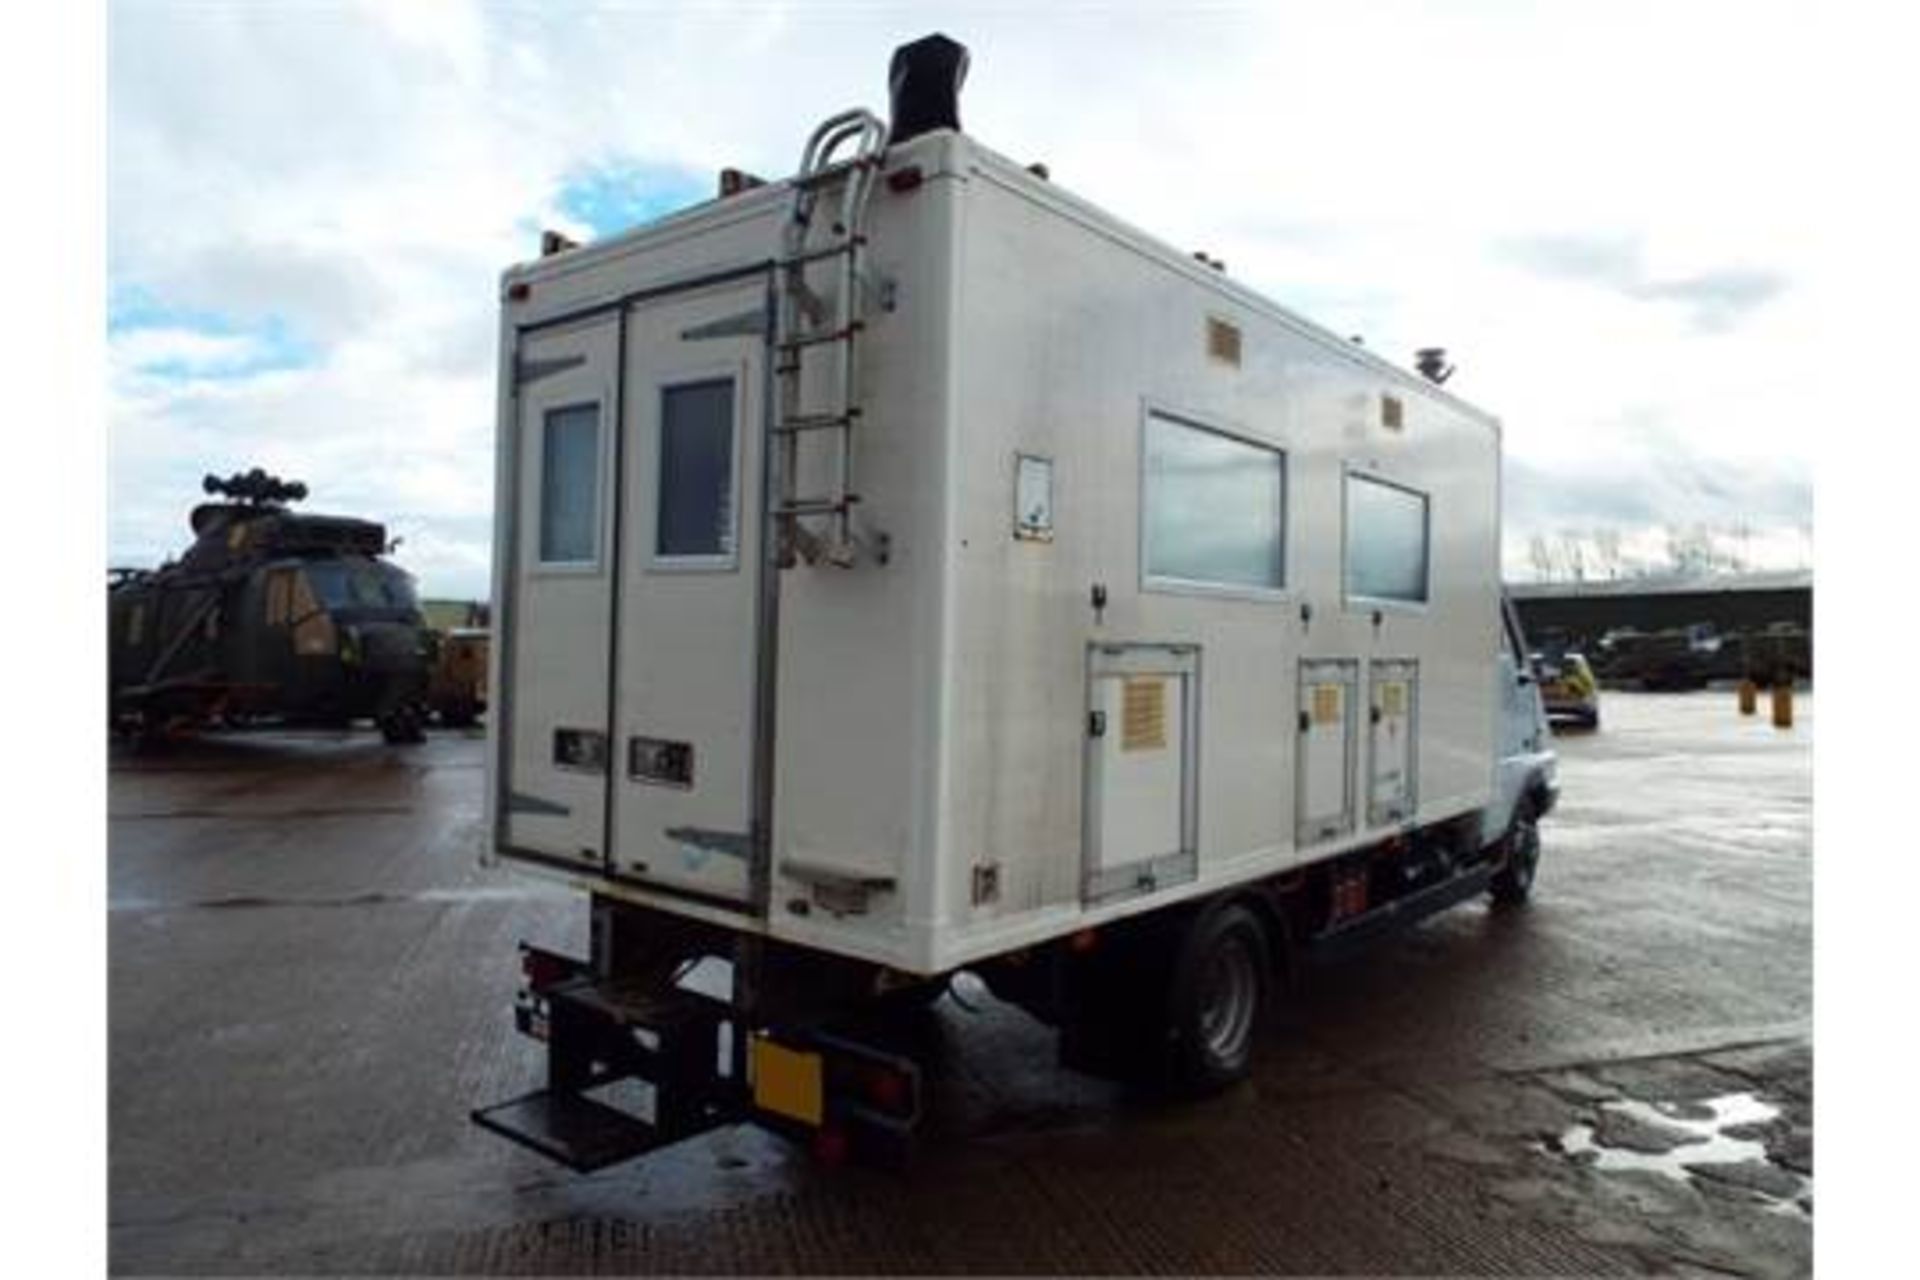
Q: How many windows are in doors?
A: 2